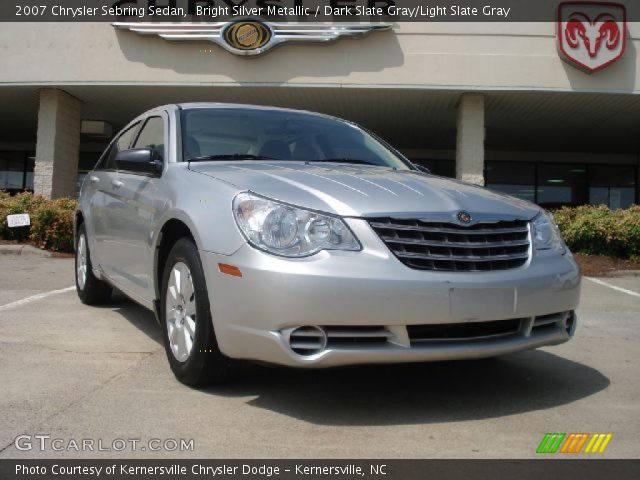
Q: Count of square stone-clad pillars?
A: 2